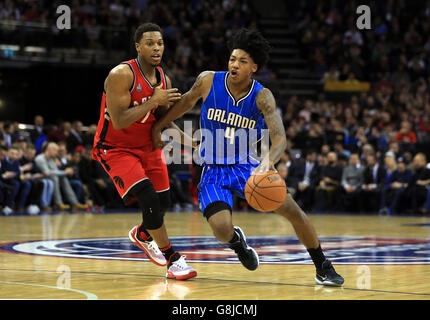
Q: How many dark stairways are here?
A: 1